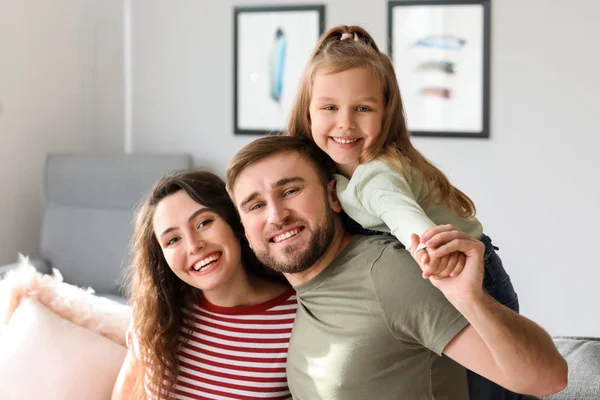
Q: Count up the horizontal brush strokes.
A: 3